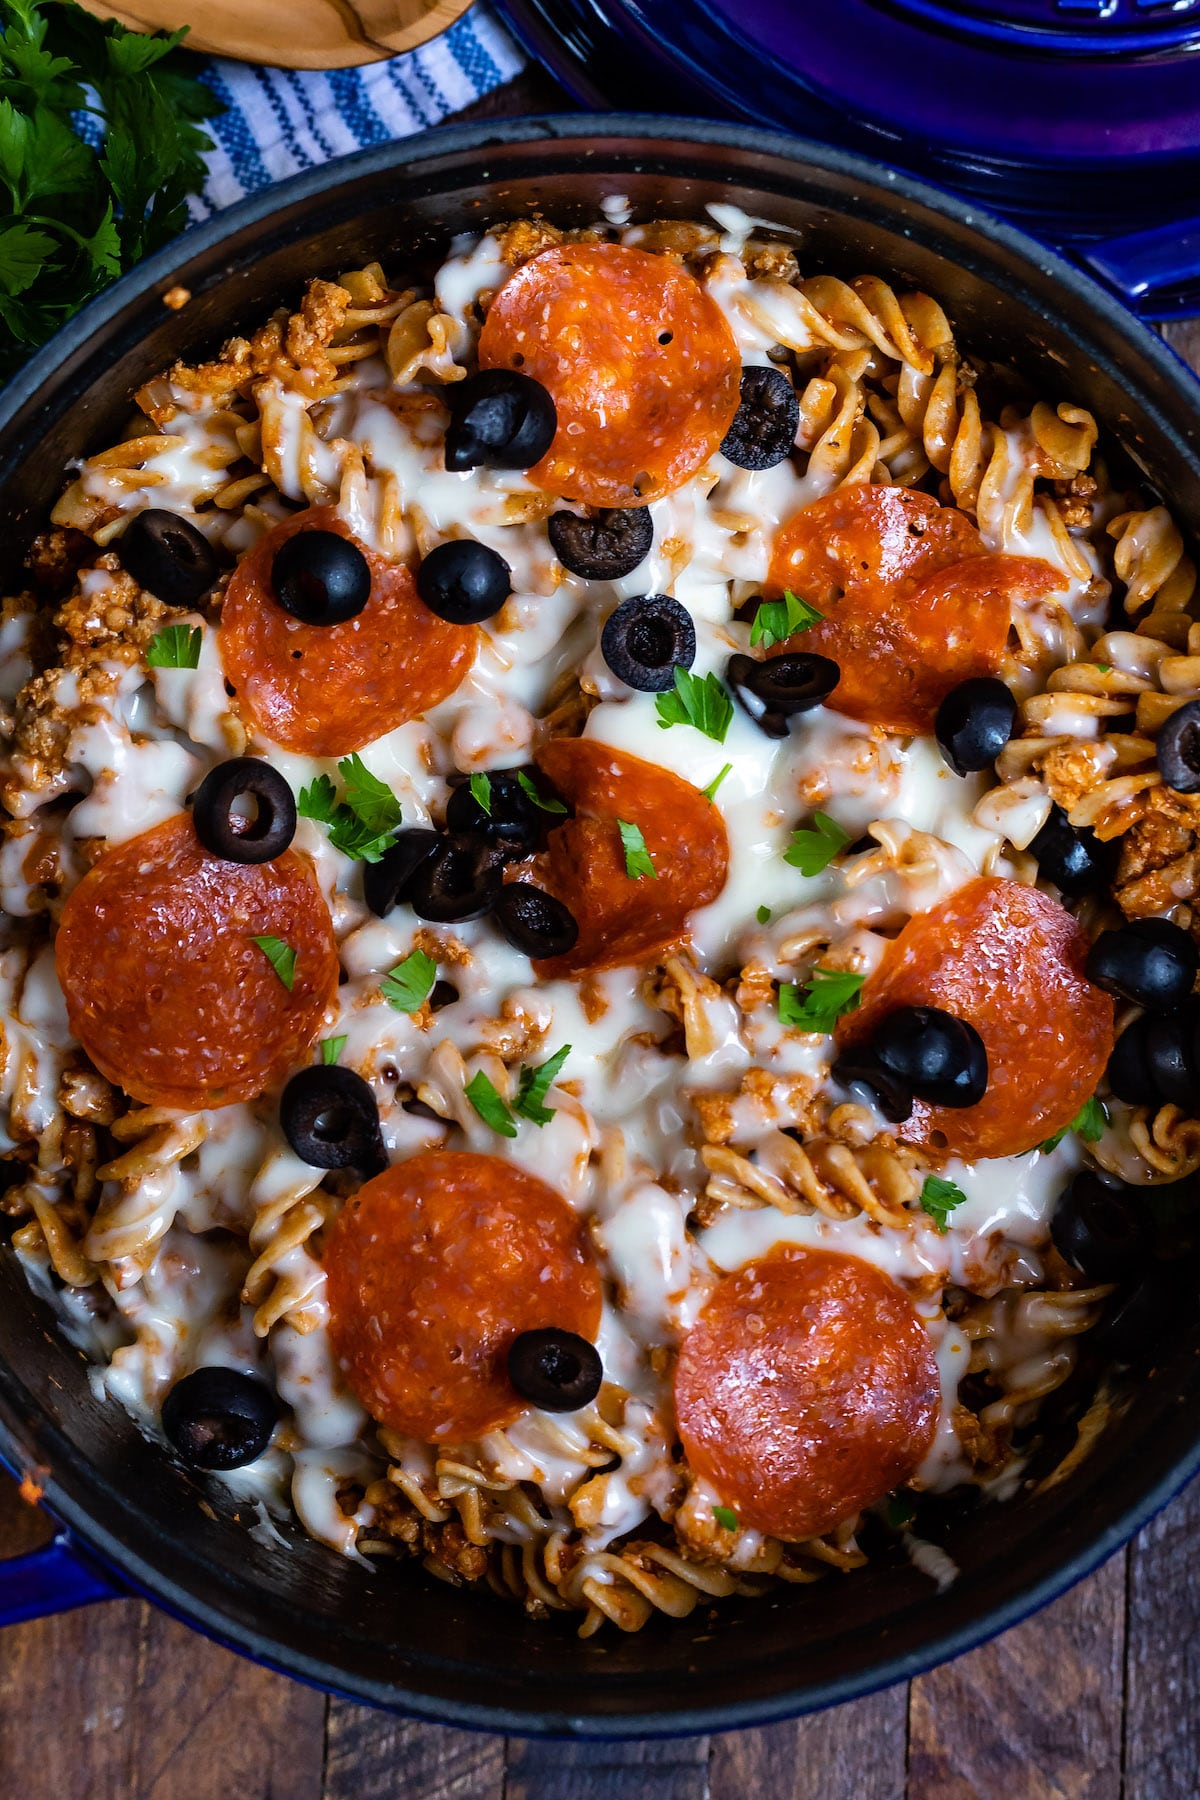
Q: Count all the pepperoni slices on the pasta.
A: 8